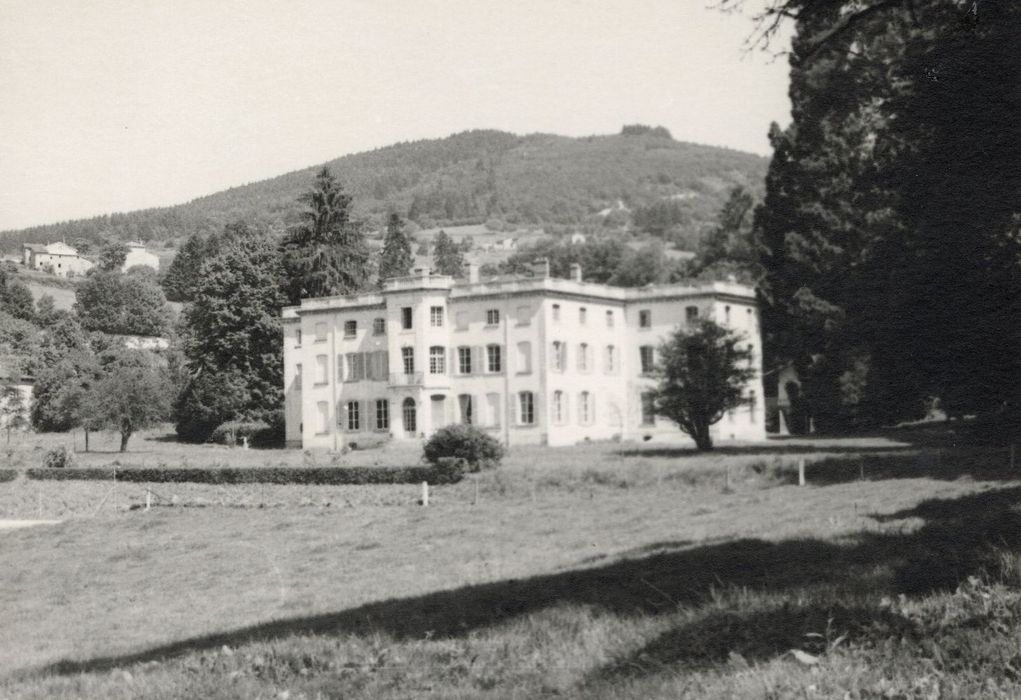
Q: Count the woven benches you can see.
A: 0